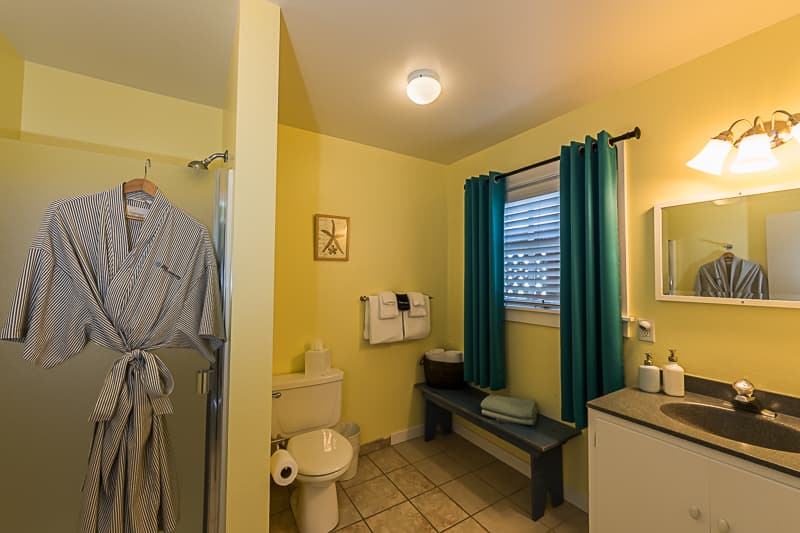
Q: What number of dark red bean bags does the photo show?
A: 0